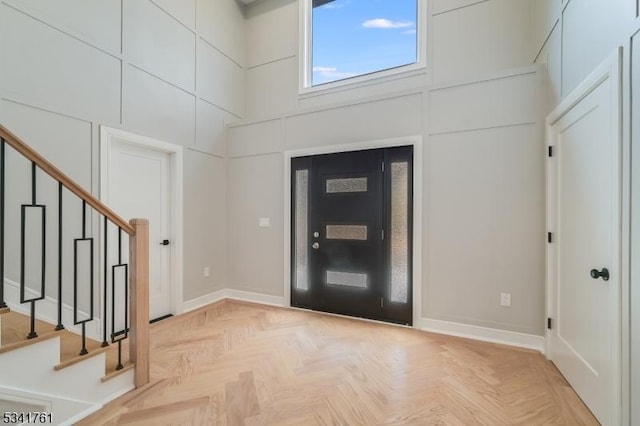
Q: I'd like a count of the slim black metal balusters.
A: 6